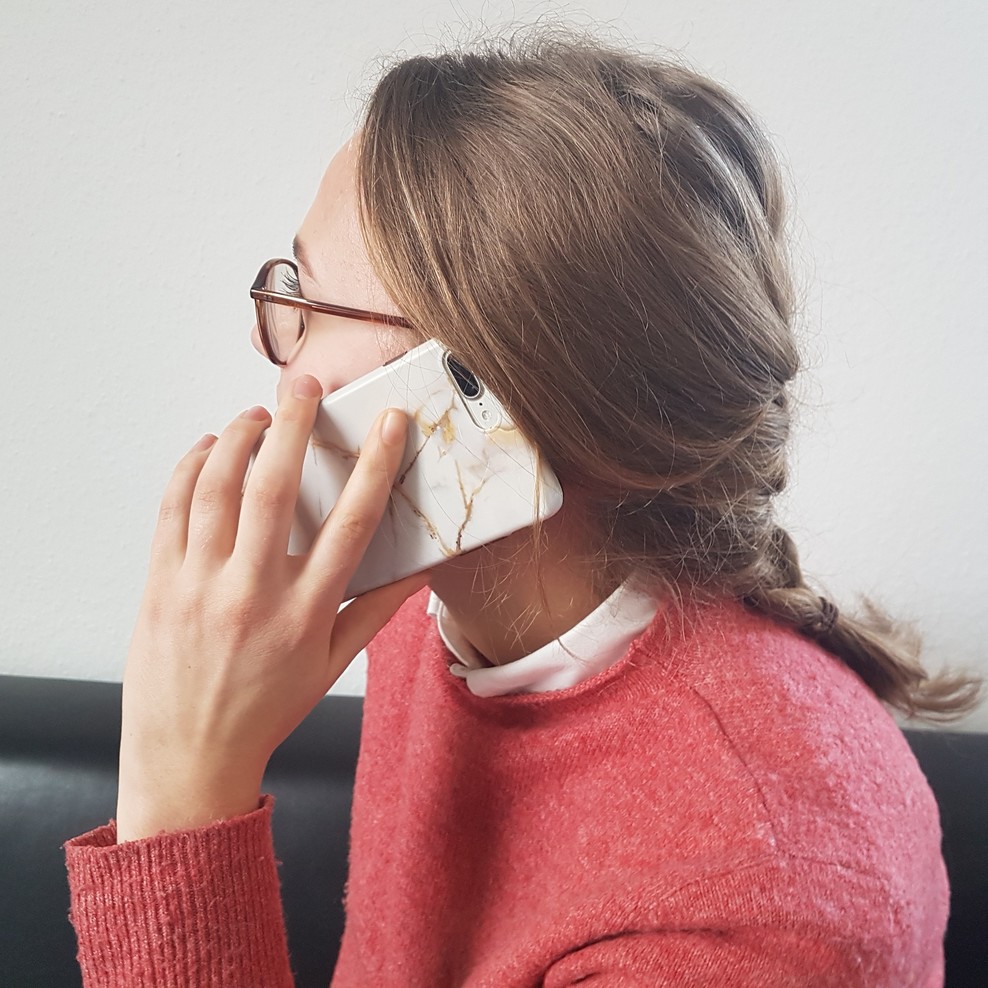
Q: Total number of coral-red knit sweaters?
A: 1